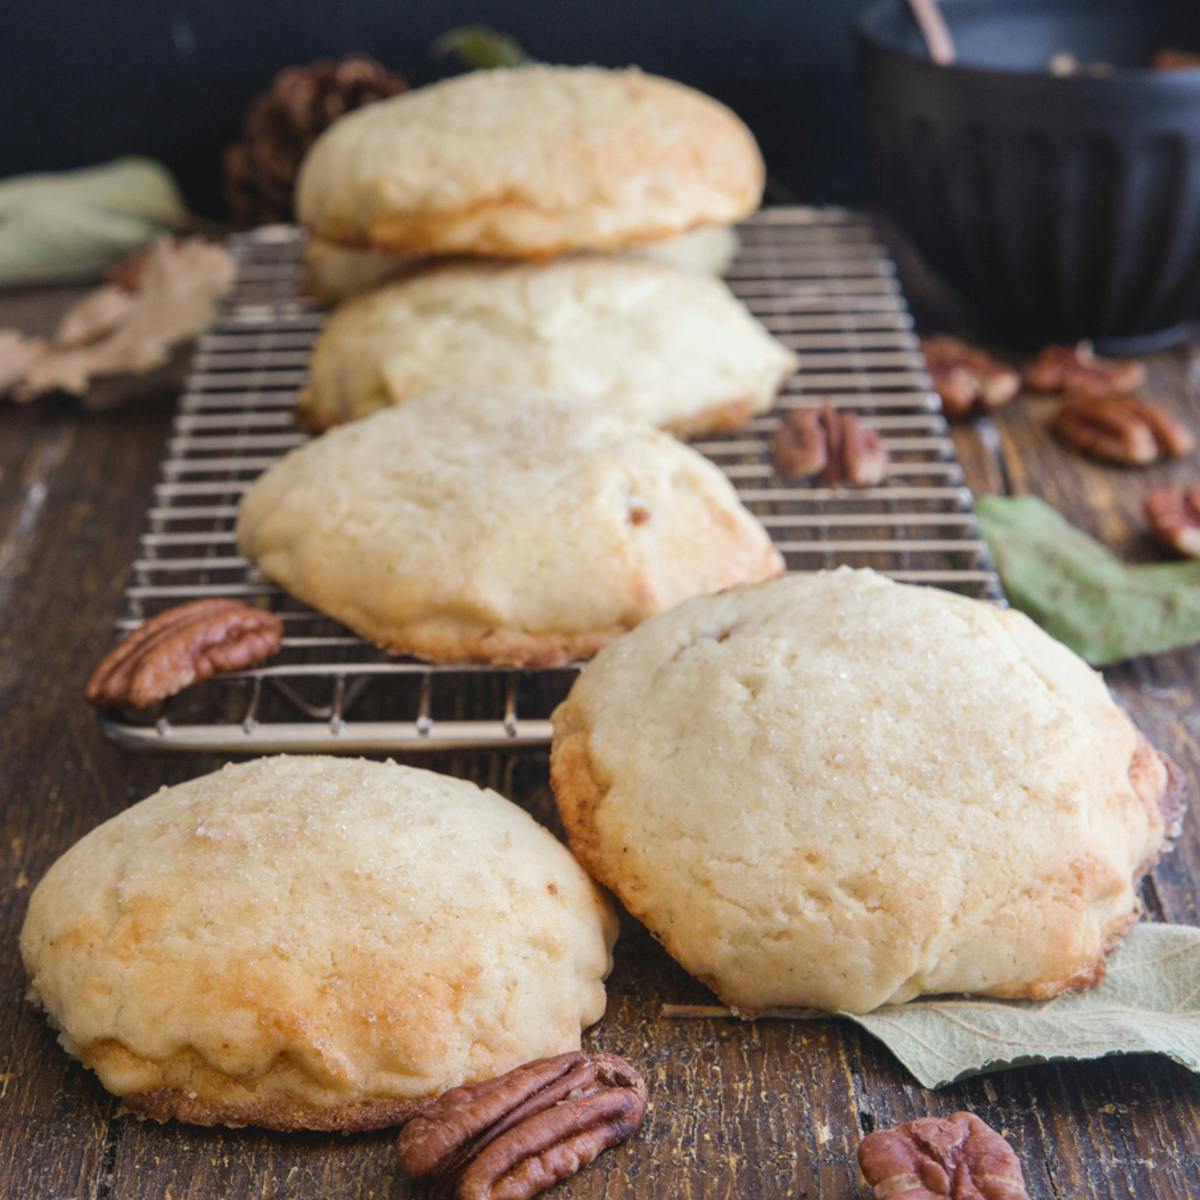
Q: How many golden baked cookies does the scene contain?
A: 6